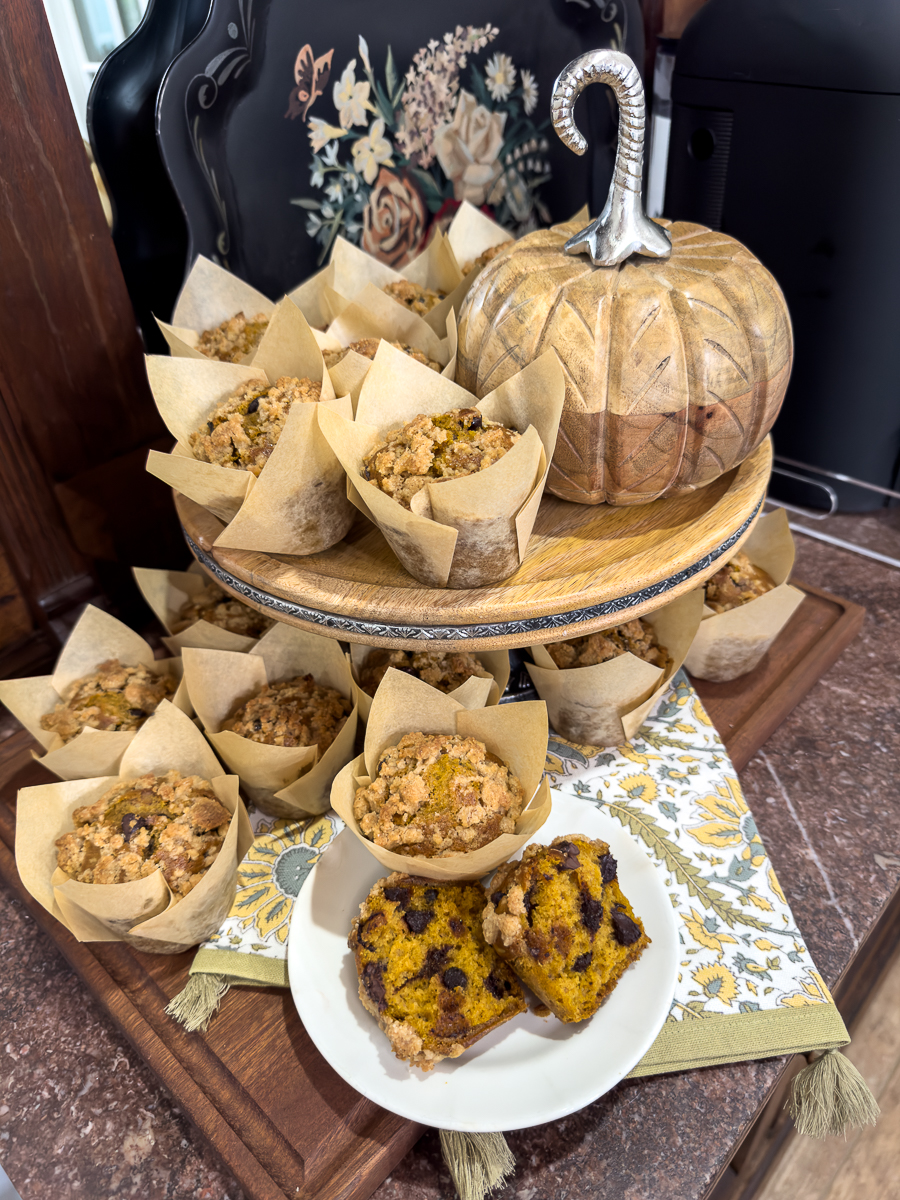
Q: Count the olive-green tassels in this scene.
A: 3